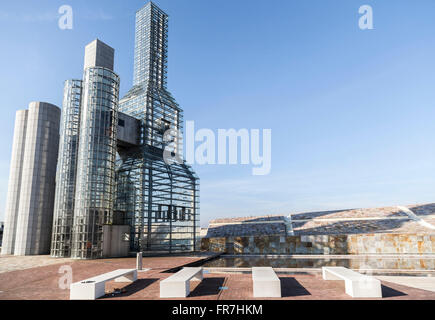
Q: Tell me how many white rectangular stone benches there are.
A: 4